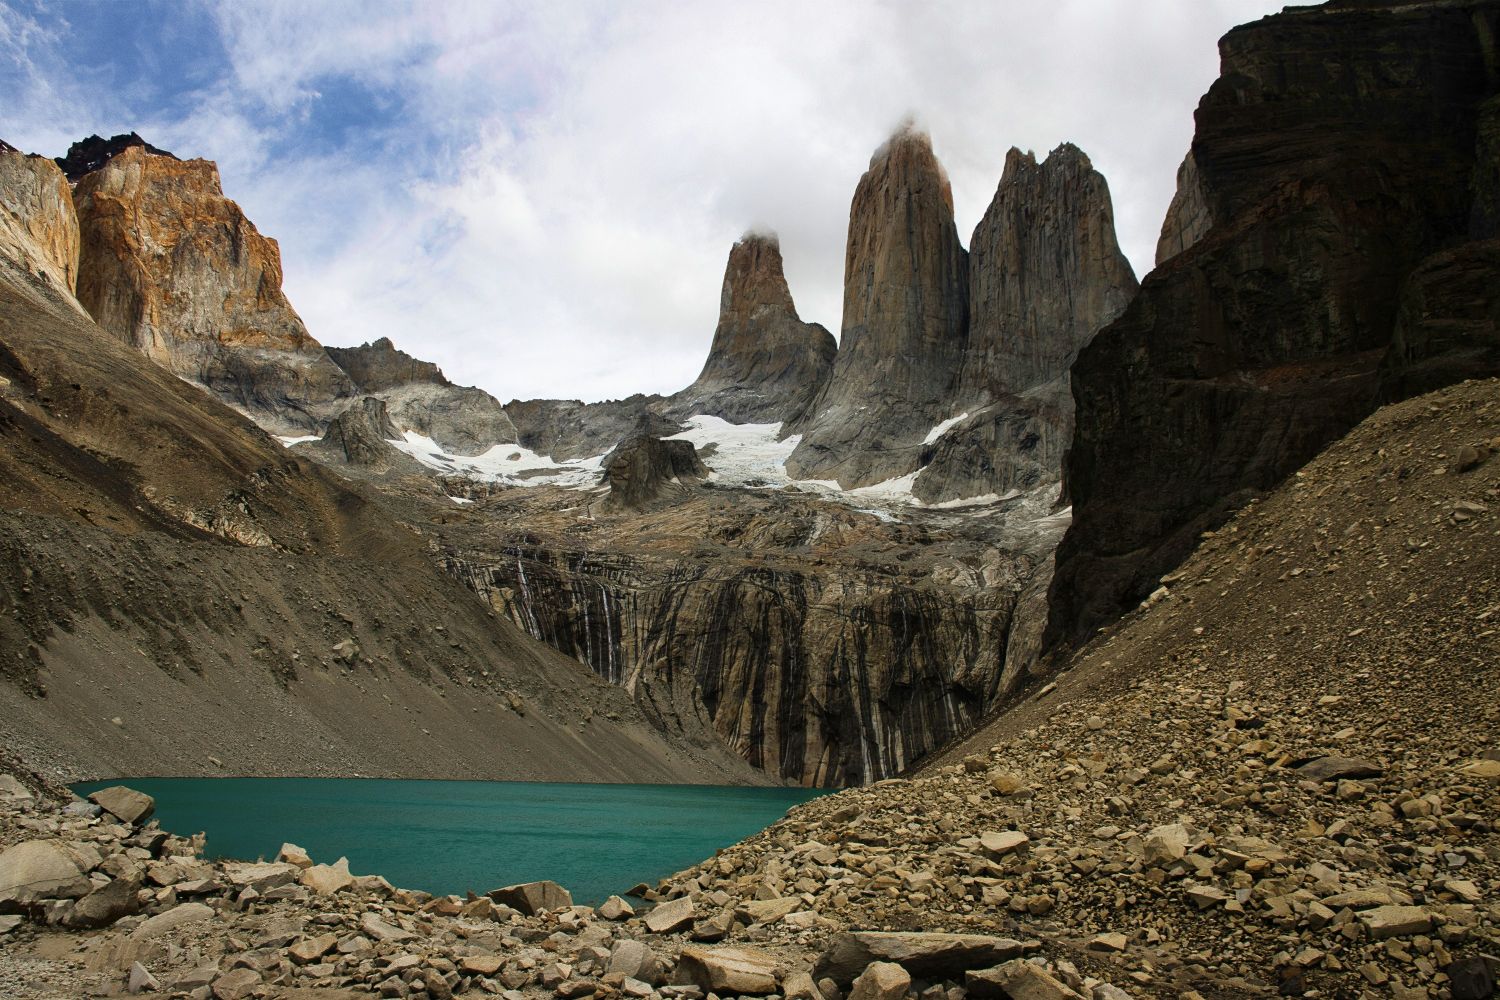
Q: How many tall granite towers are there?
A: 3